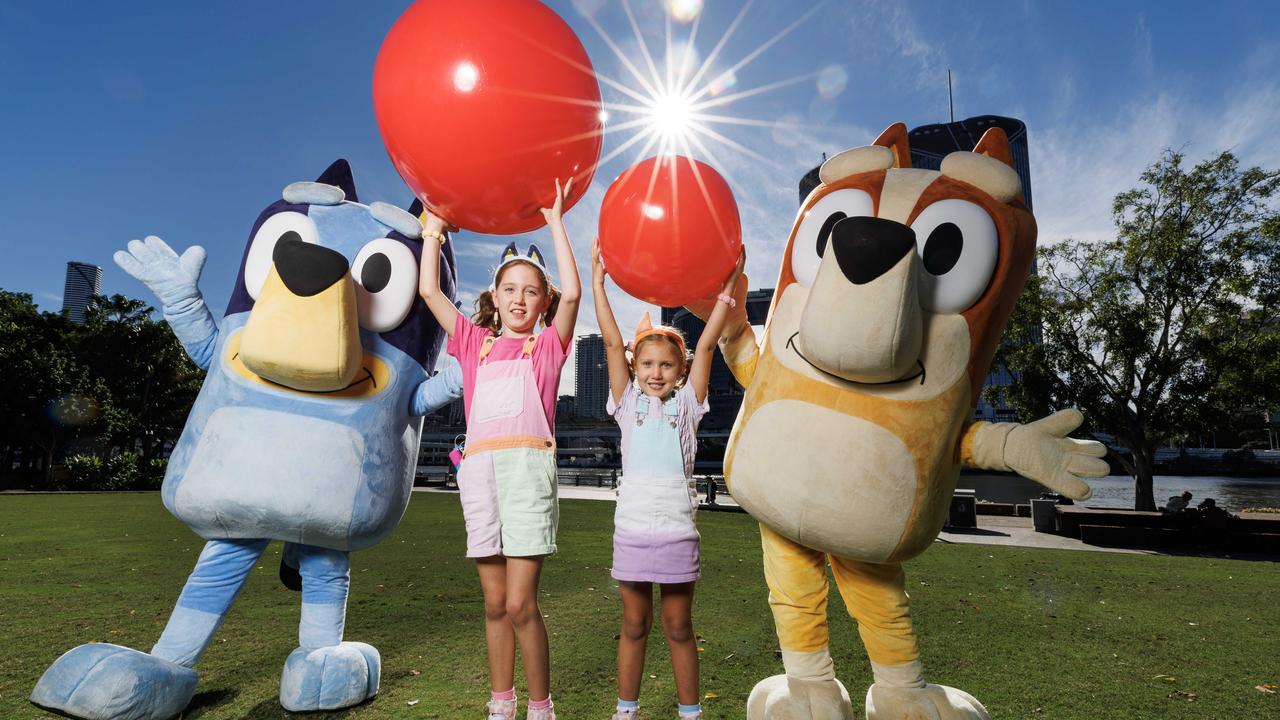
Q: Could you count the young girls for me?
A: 2